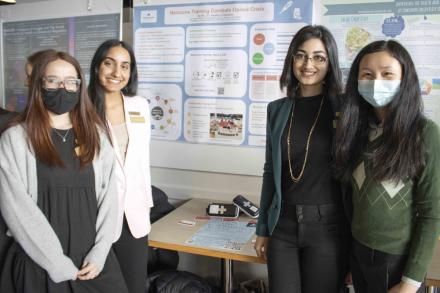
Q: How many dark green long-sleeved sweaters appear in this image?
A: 1